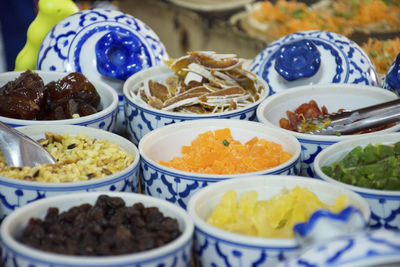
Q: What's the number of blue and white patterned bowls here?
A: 8